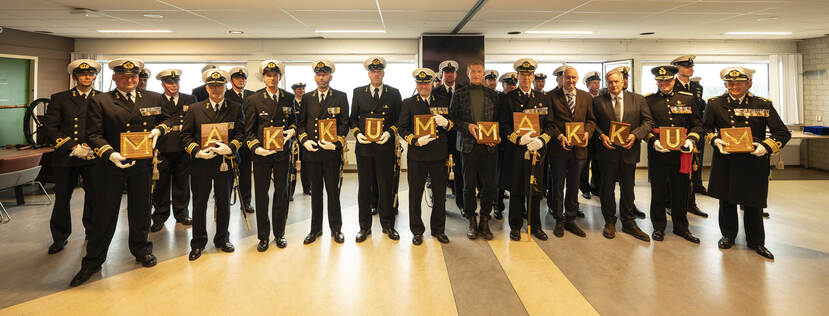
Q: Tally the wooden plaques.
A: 12